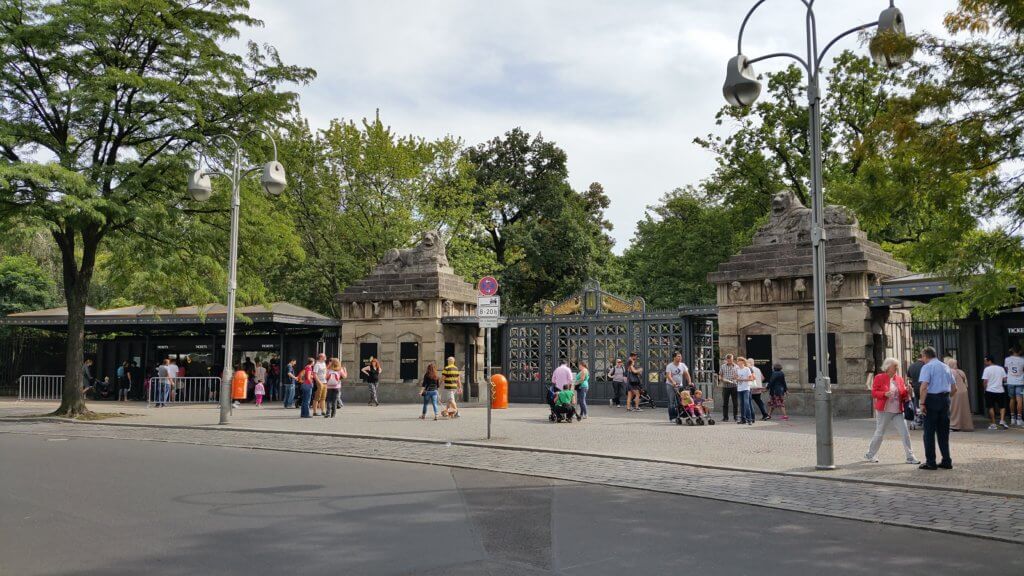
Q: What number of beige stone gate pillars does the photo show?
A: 2